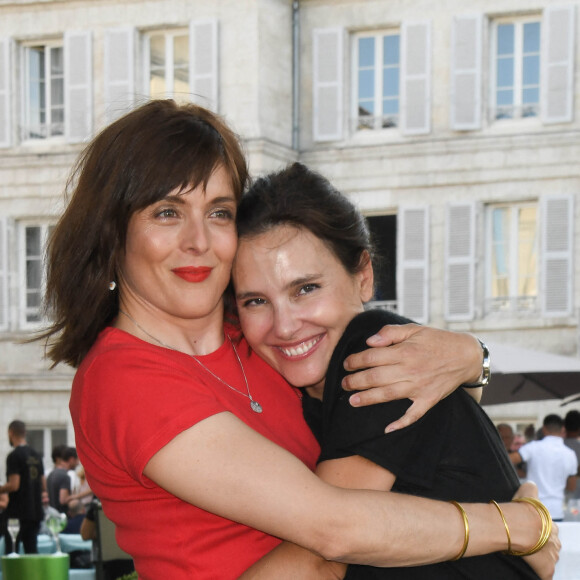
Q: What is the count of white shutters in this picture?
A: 12